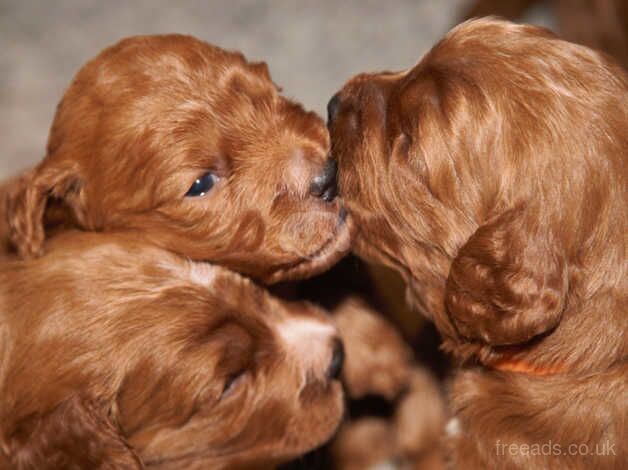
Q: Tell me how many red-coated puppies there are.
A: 3